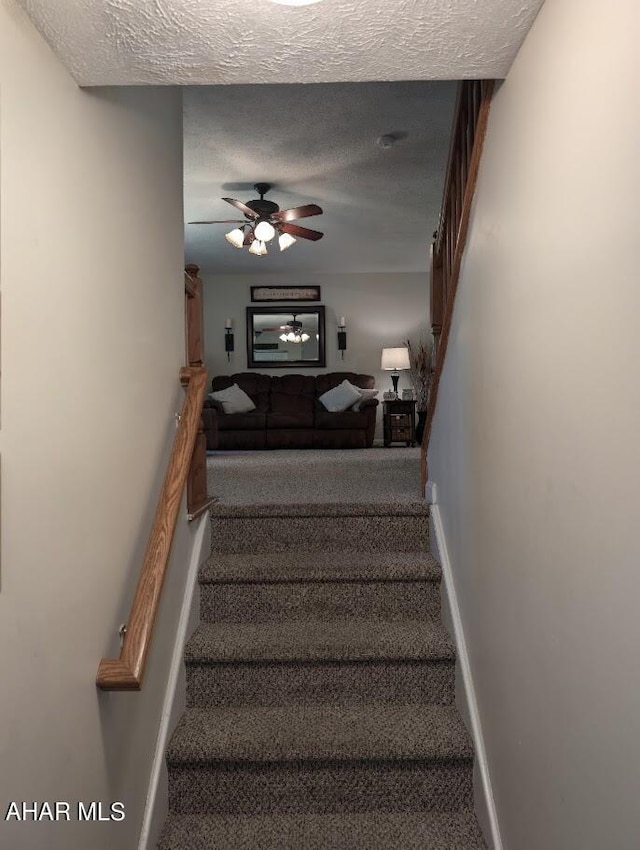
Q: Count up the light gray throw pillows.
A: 3